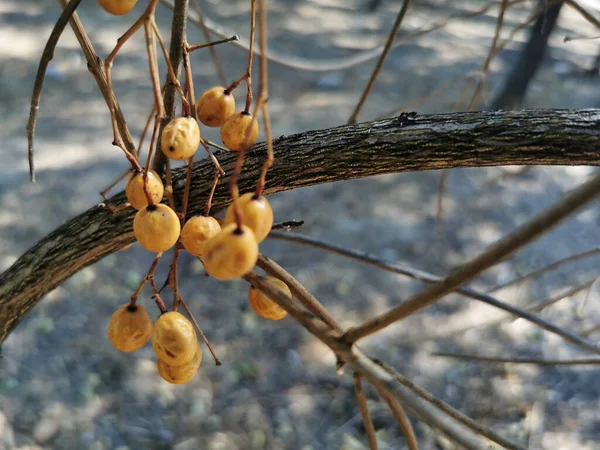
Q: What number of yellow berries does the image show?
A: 13